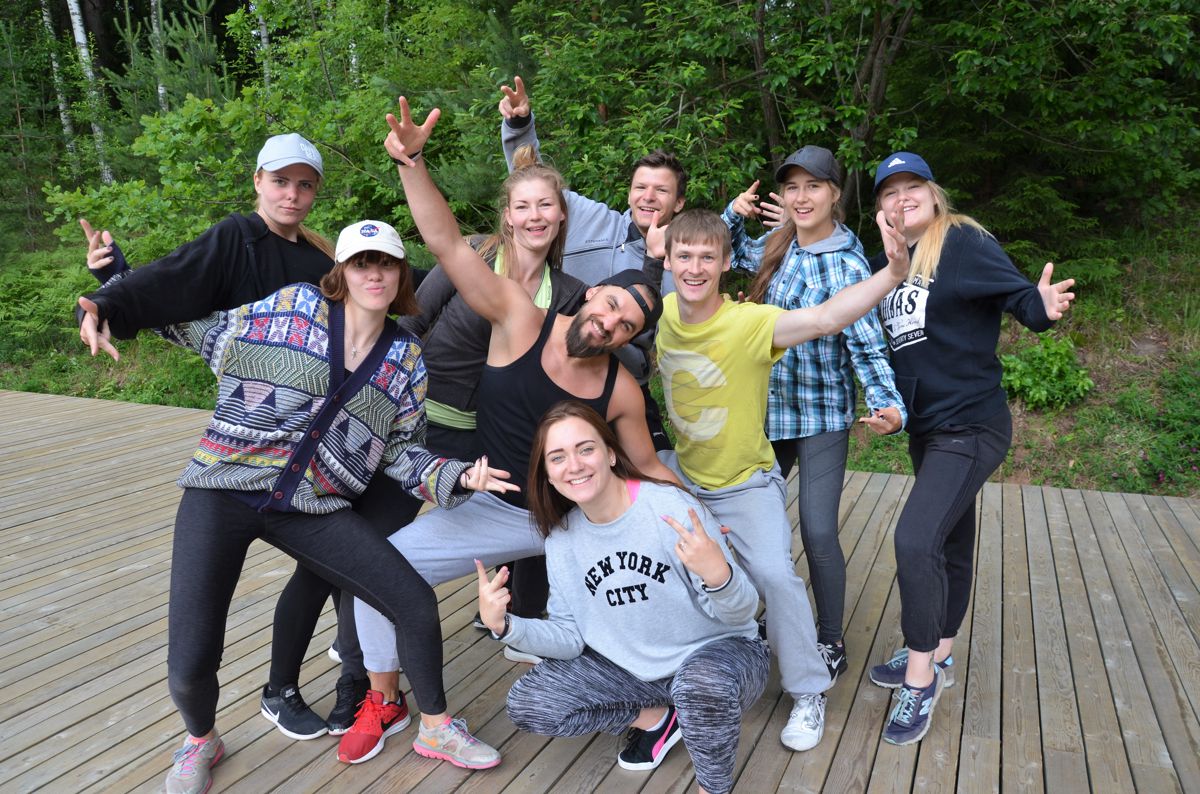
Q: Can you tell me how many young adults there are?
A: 9